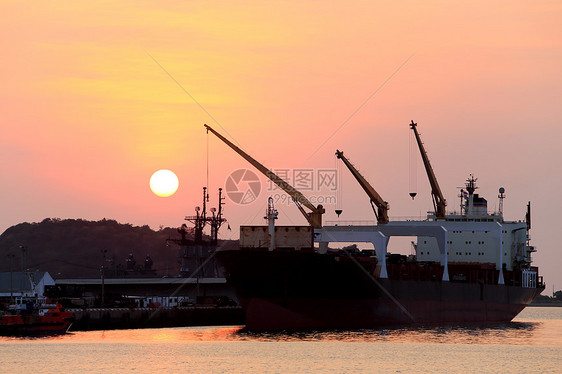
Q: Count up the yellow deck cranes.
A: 3